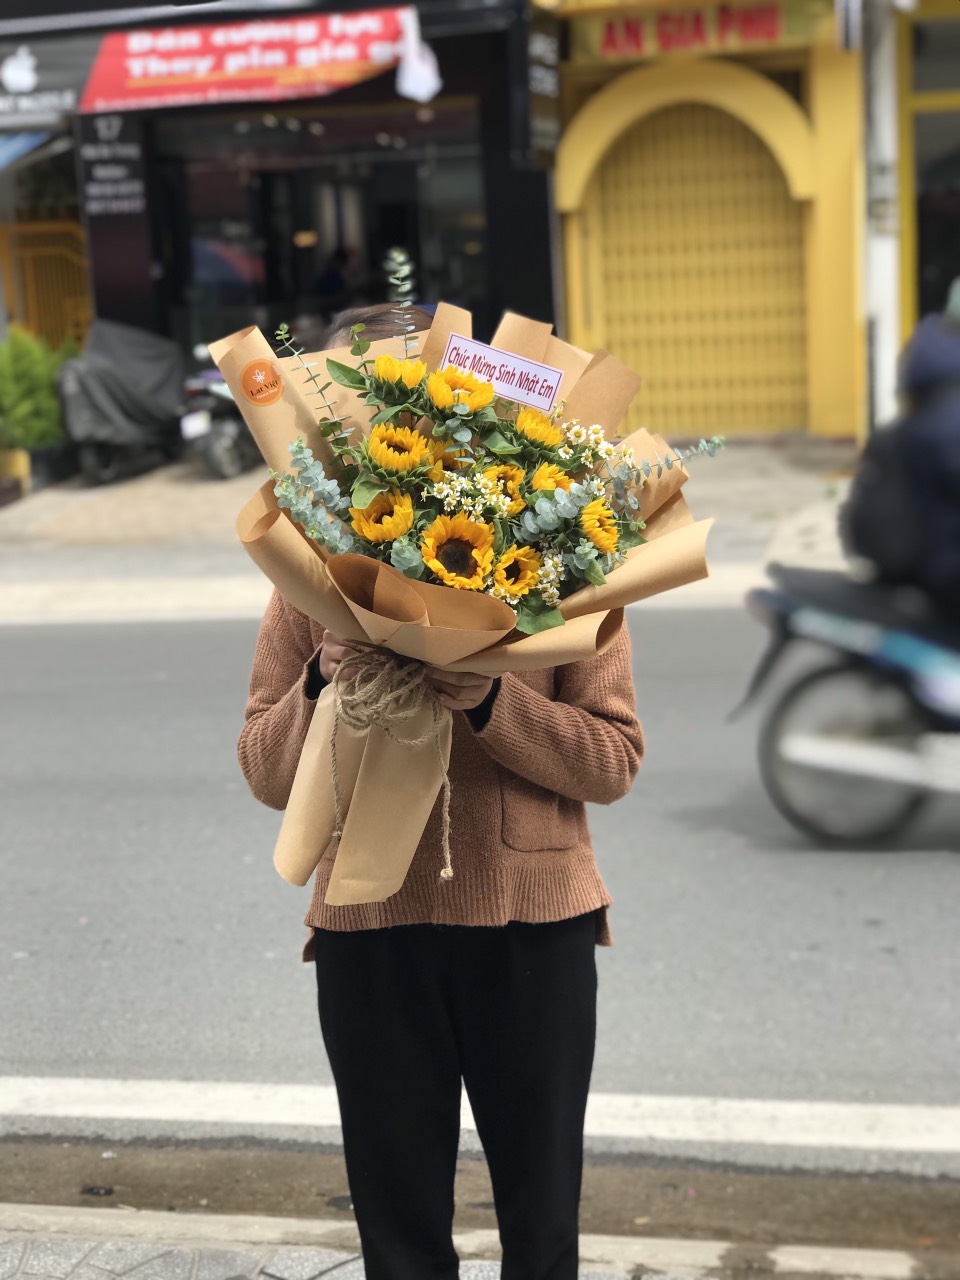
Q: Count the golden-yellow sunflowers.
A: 11